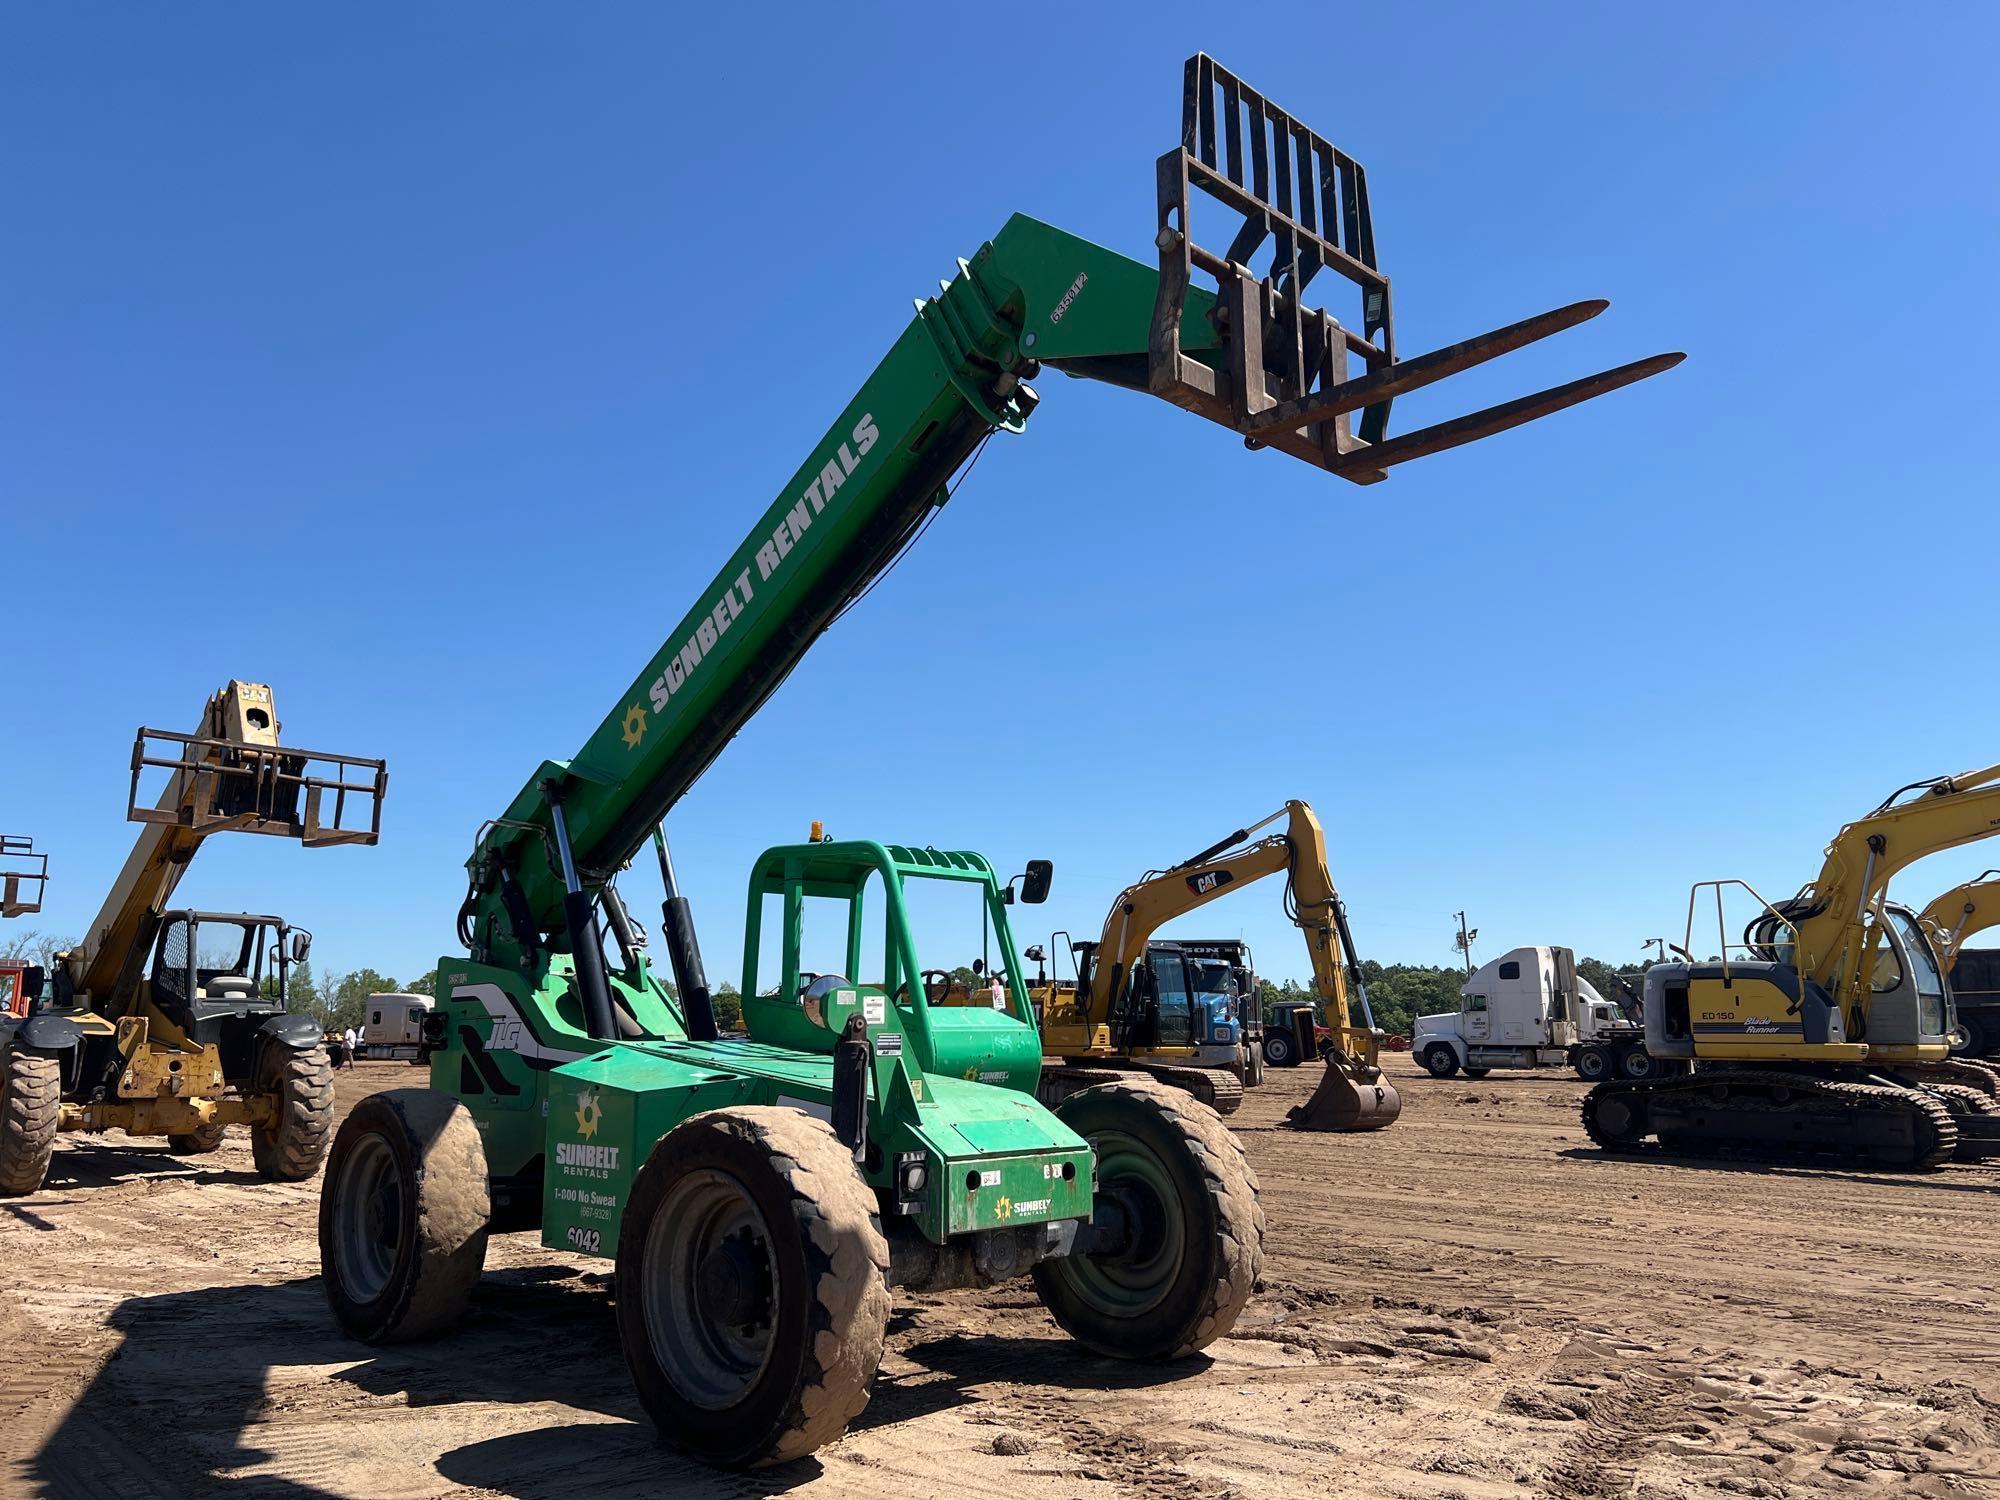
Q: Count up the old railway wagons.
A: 0